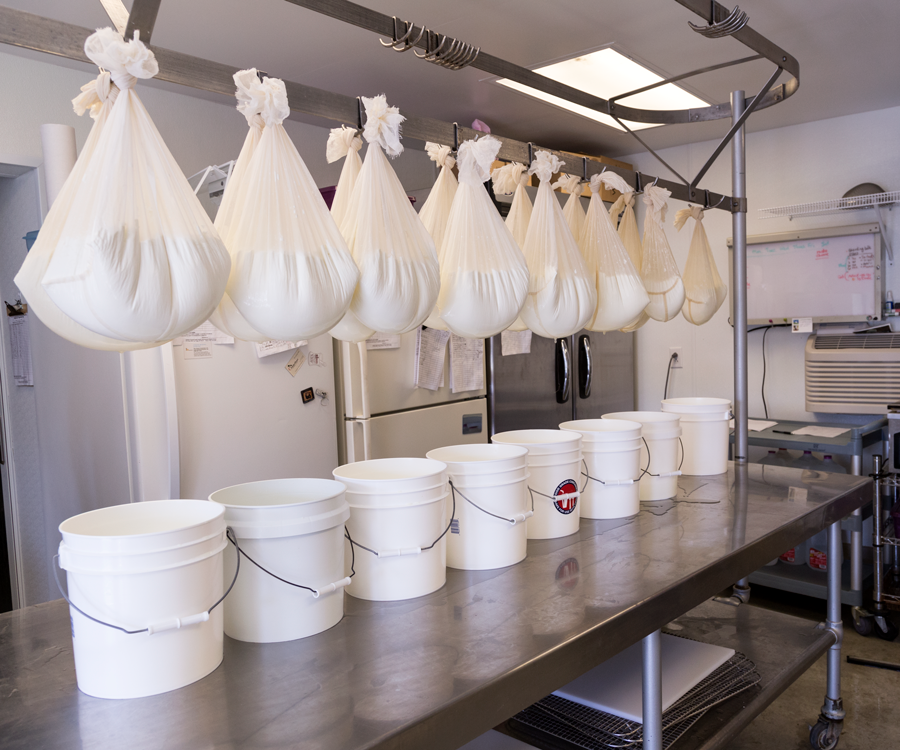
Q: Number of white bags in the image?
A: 15